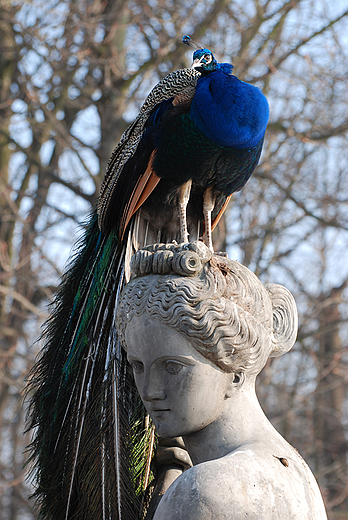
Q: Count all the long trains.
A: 1